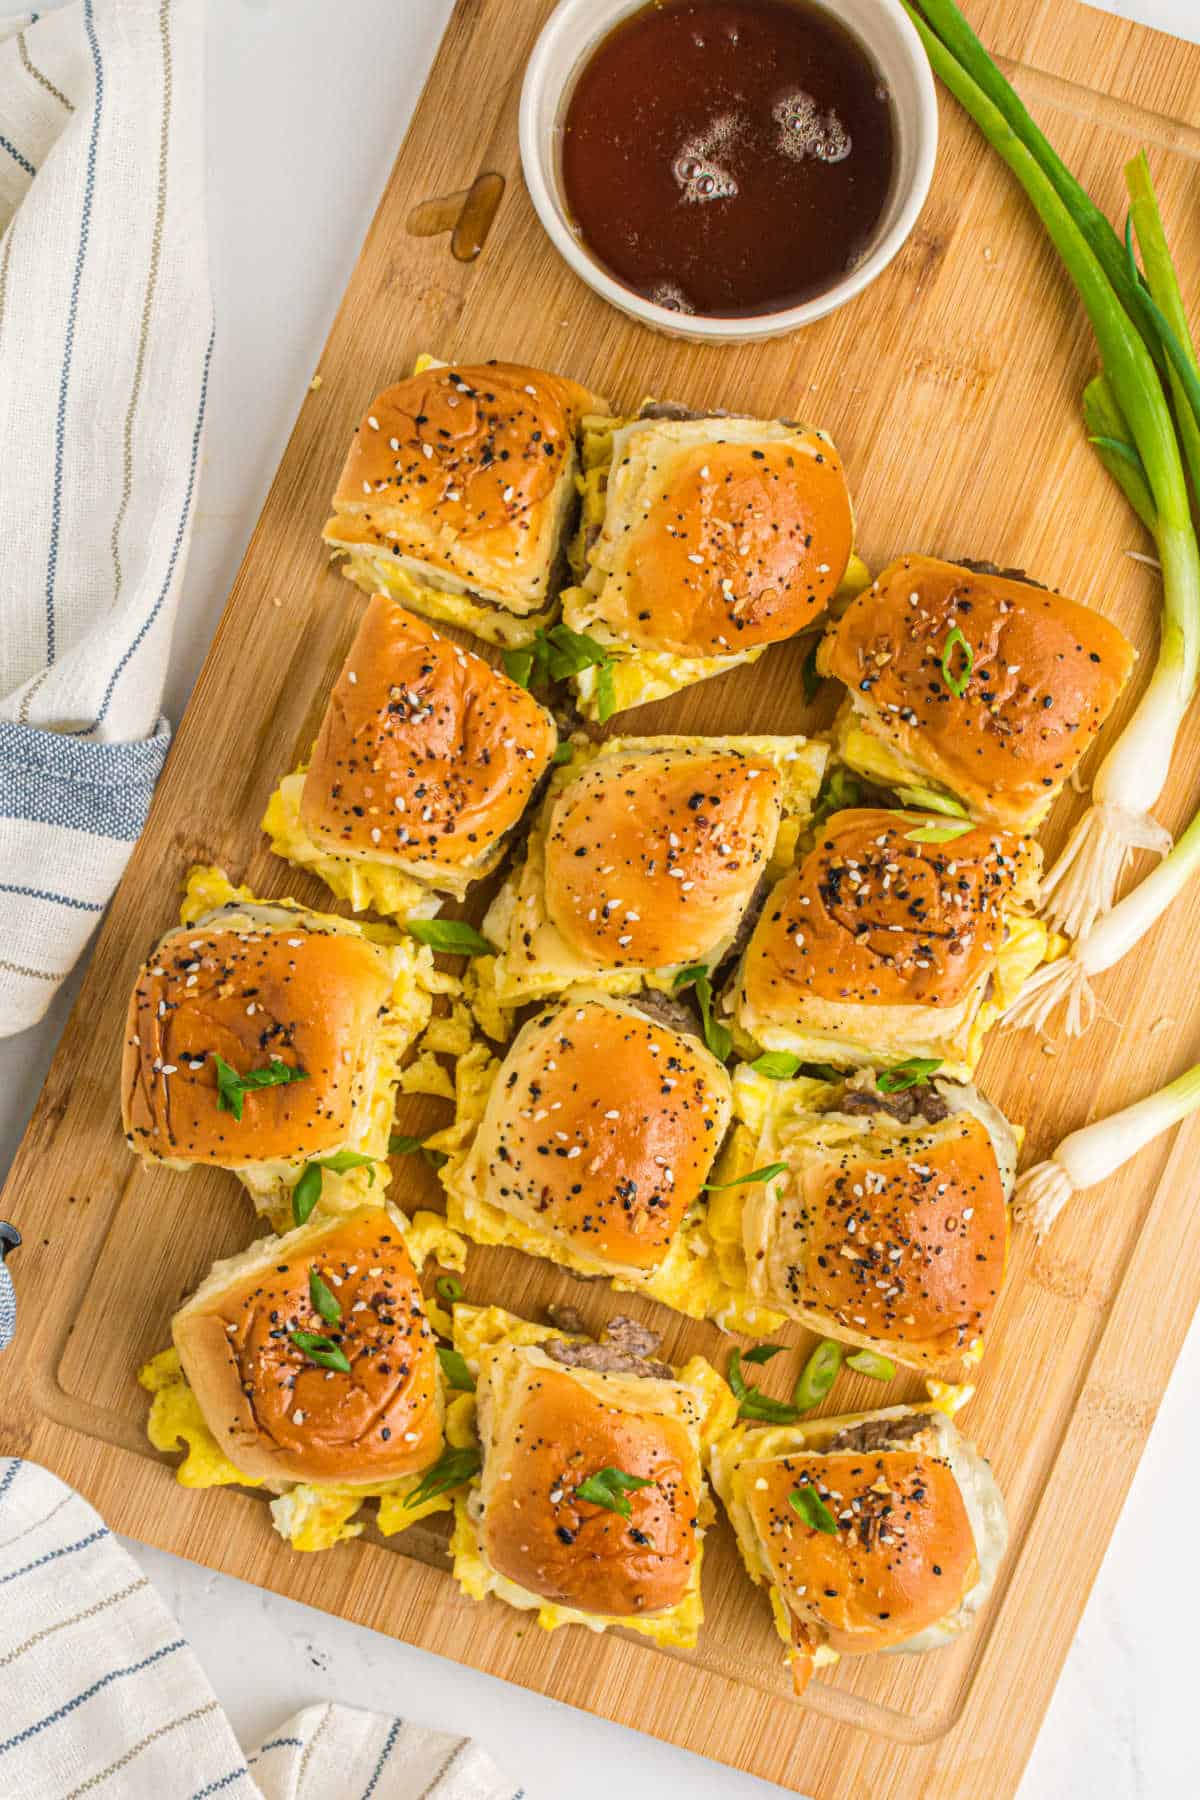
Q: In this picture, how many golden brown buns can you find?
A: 12